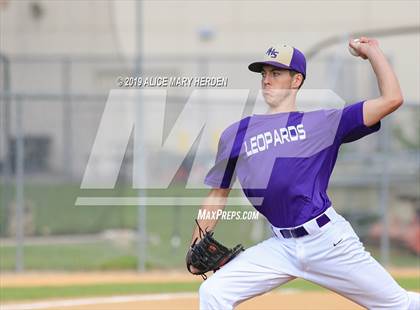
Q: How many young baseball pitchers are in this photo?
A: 1